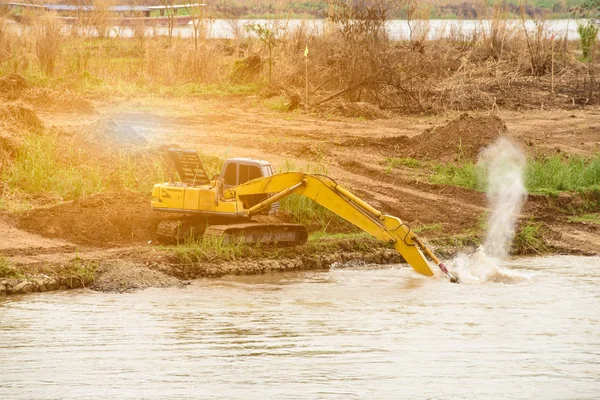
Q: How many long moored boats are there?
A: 1